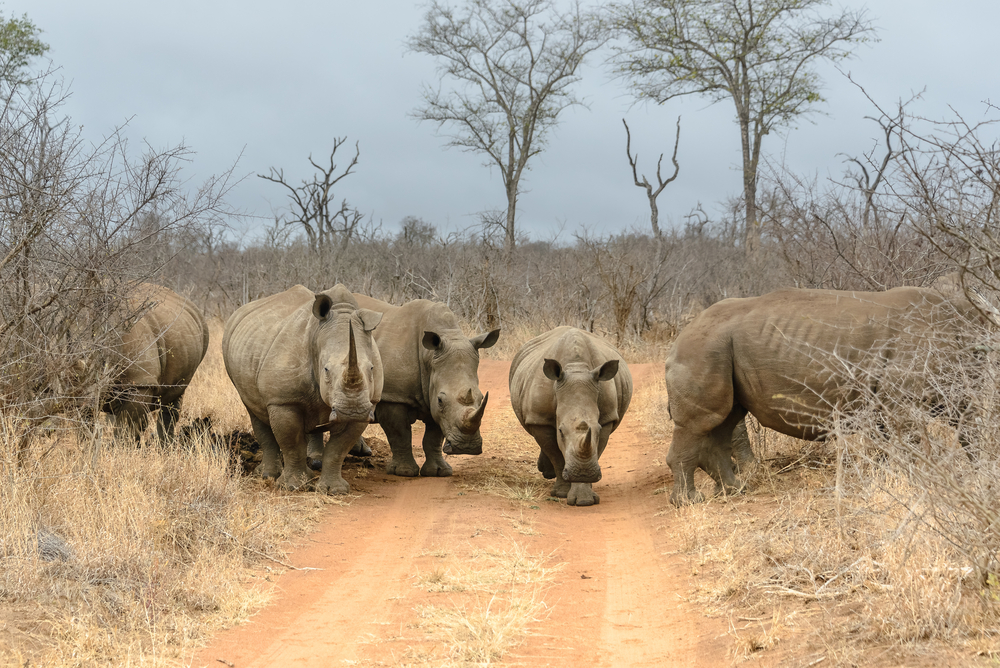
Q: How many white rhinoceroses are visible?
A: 5